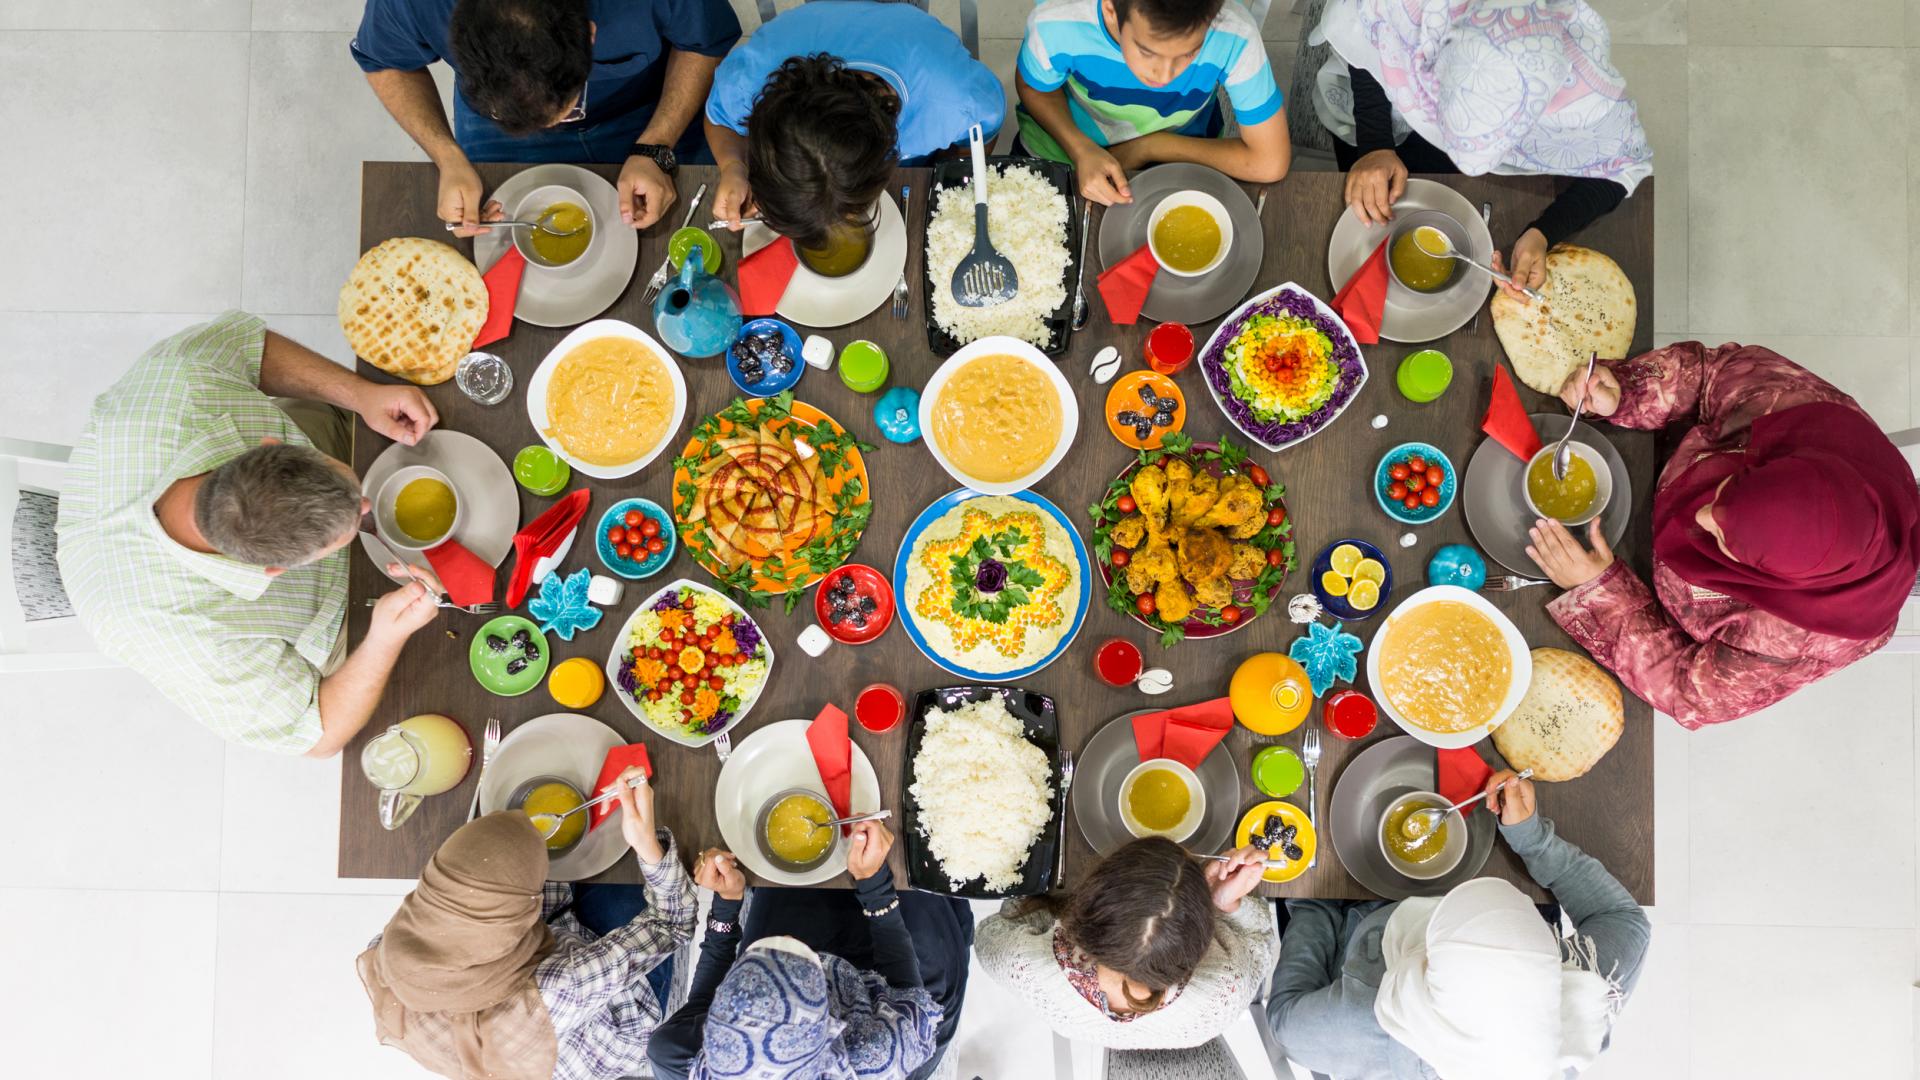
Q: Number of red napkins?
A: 11